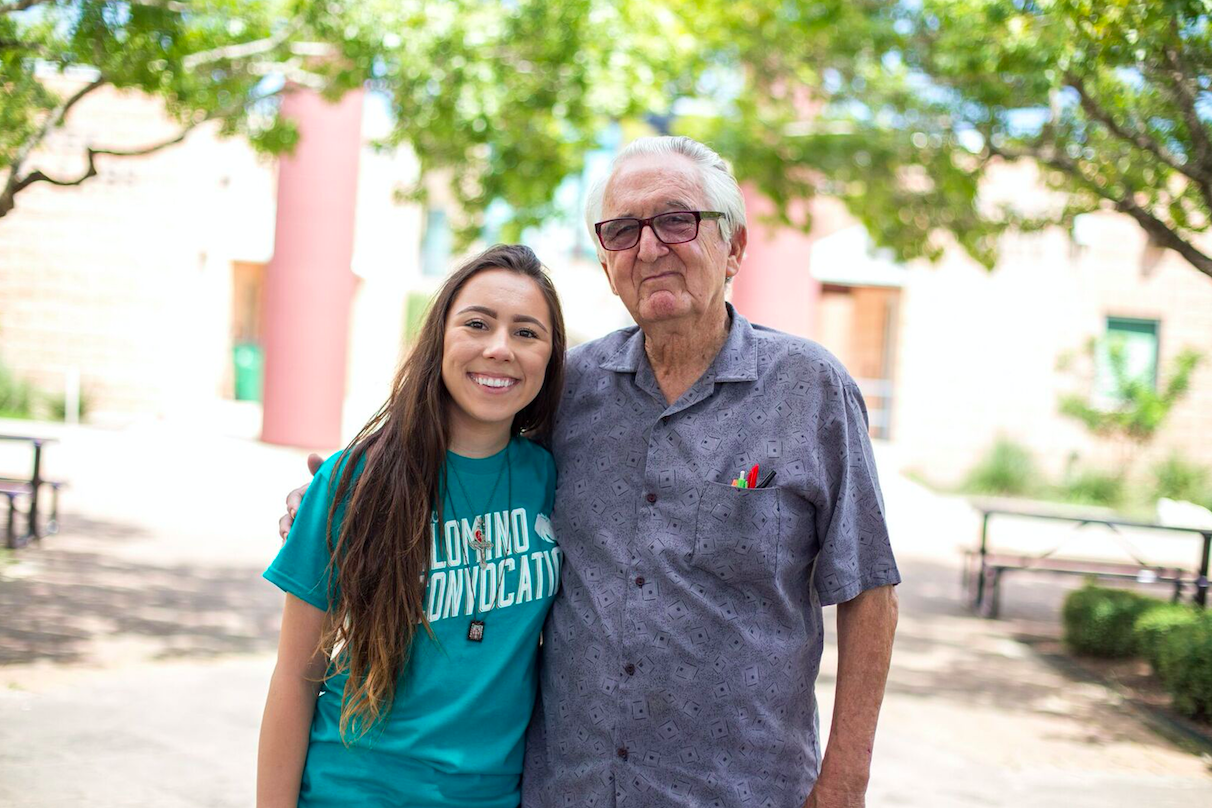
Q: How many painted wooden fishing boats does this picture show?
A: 0